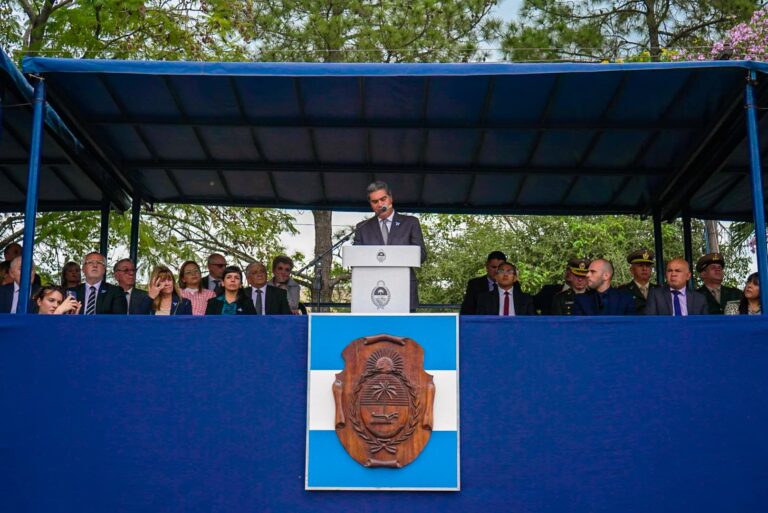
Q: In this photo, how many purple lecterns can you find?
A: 0